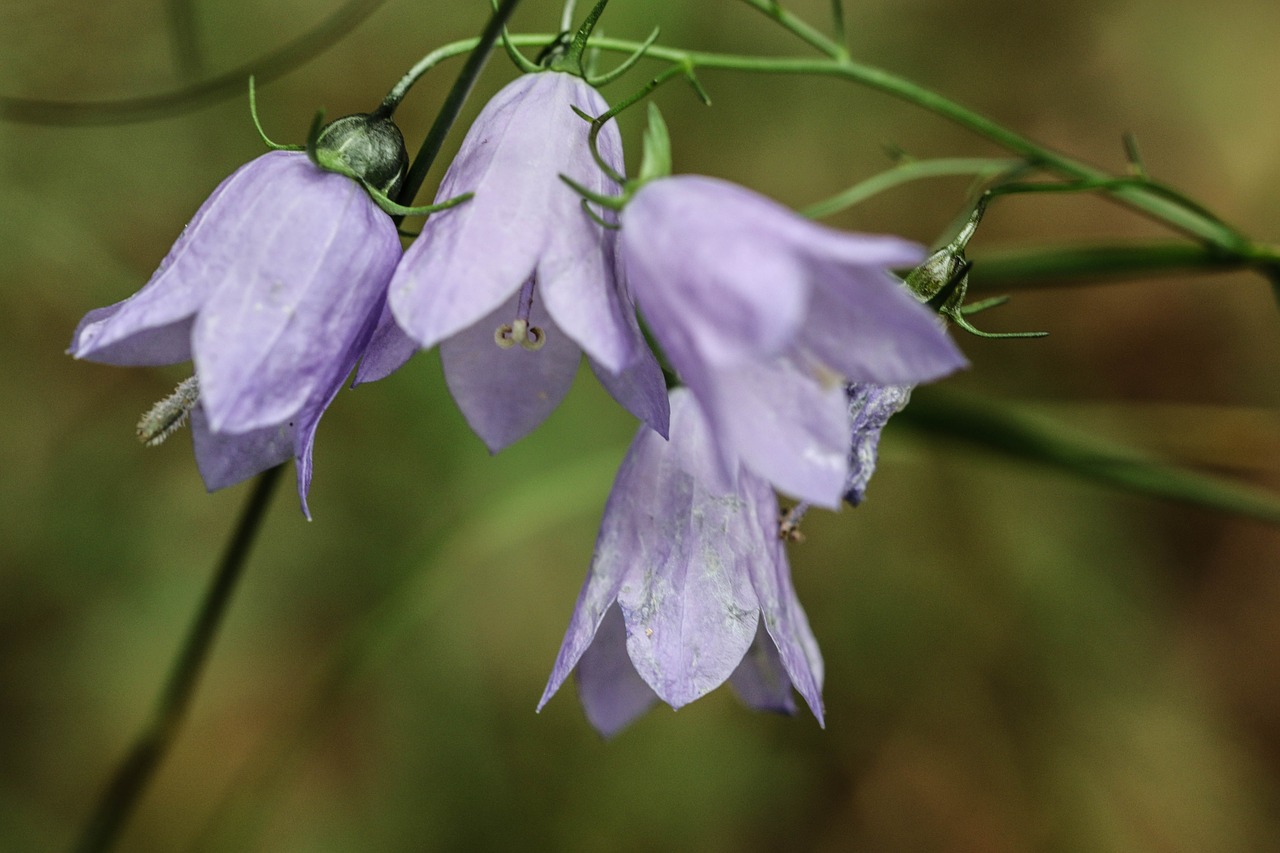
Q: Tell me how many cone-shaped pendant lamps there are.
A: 0